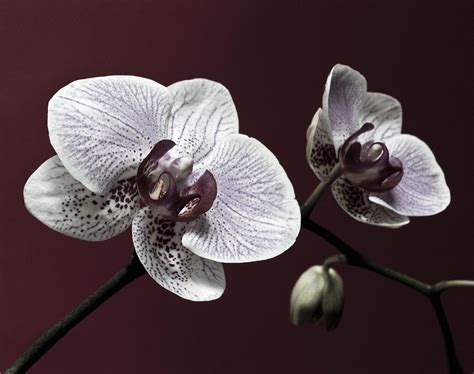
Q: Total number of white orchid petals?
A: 10